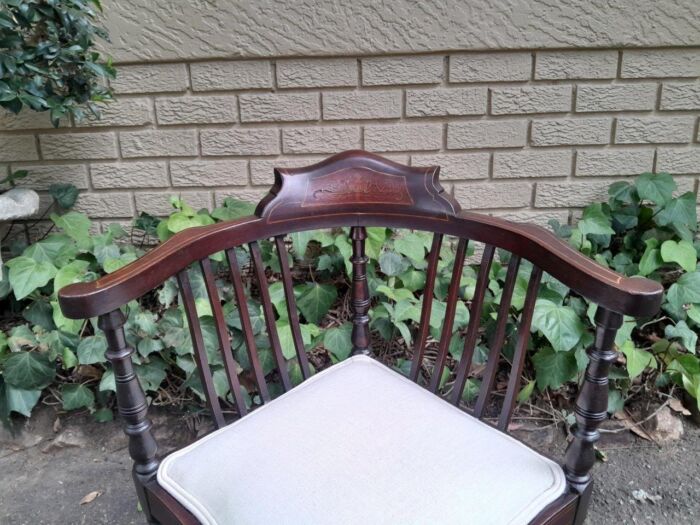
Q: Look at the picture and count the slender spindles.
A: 10